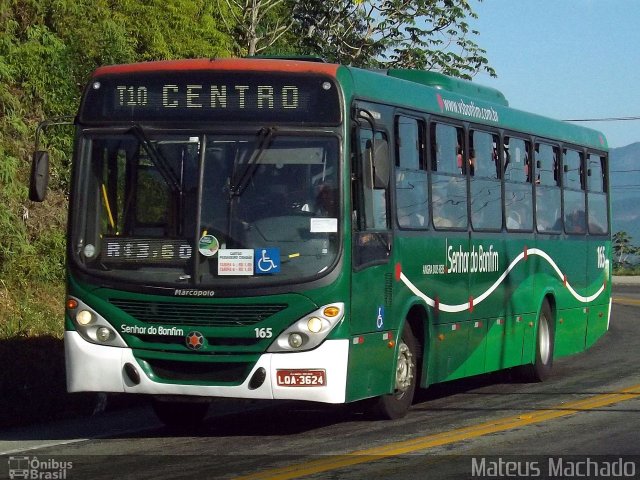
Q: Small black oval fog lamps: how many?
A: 2